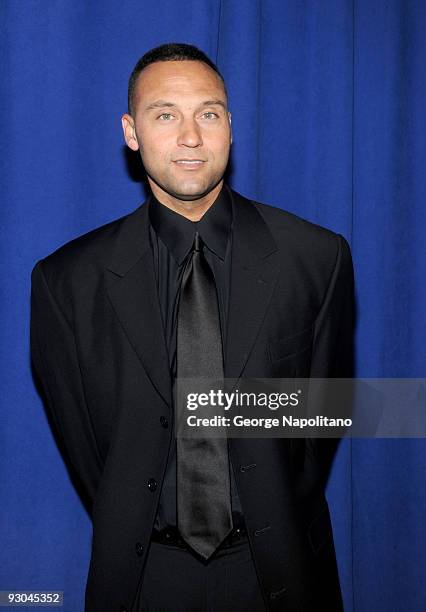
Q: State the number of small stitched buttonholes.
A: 3